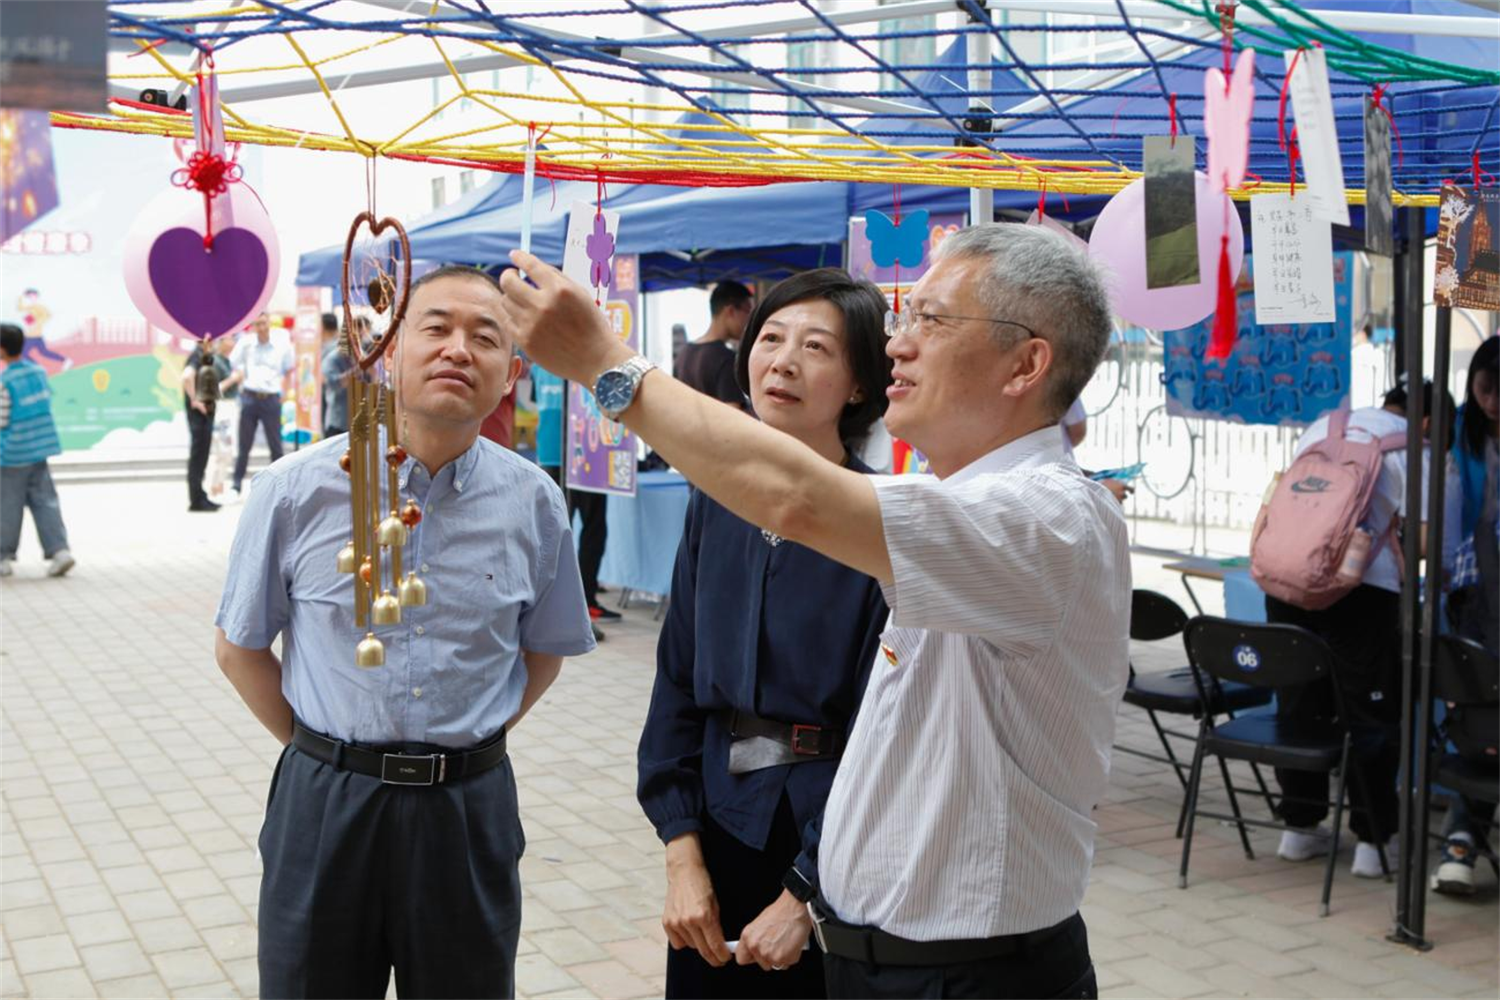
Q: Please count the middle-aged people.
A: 3